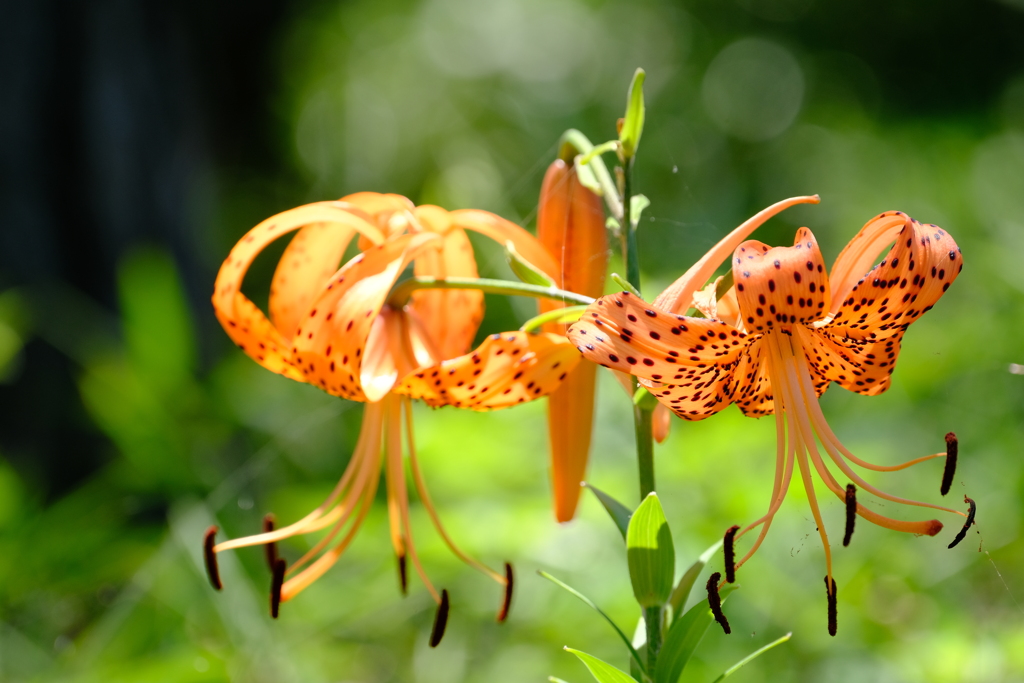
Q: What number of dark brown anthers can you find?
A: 12